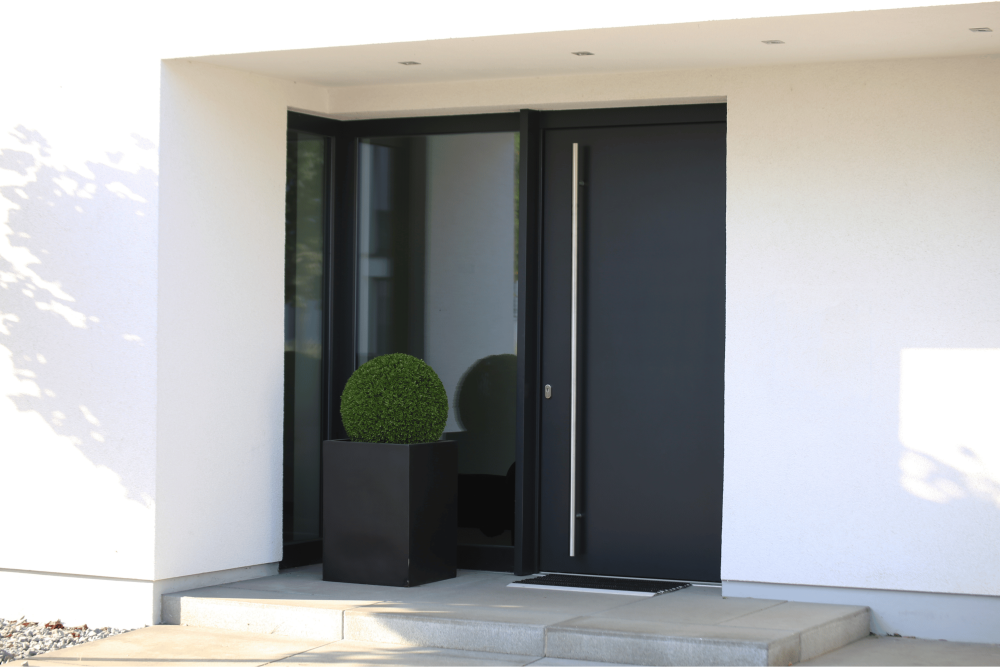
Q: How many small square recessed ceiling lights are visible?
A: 4